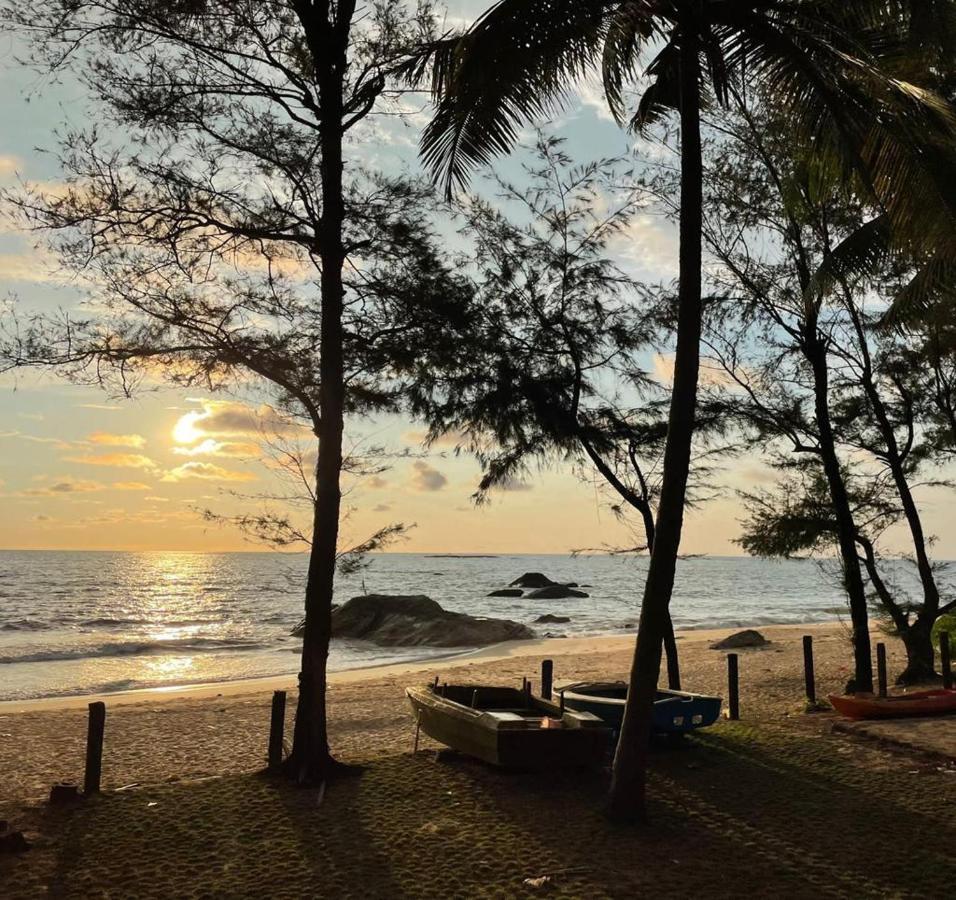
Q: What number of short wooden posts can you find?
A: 7